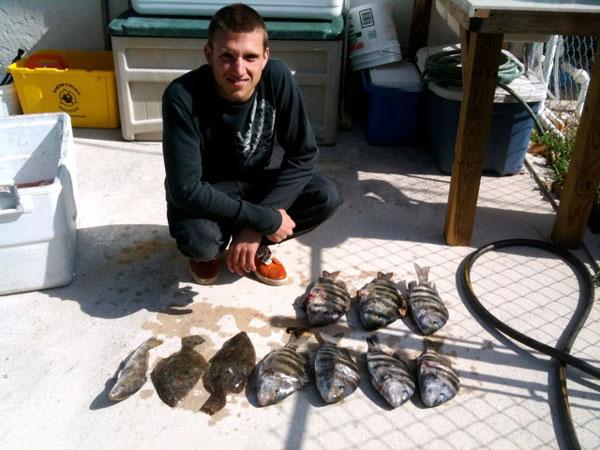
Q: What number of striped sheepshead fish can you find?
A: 7